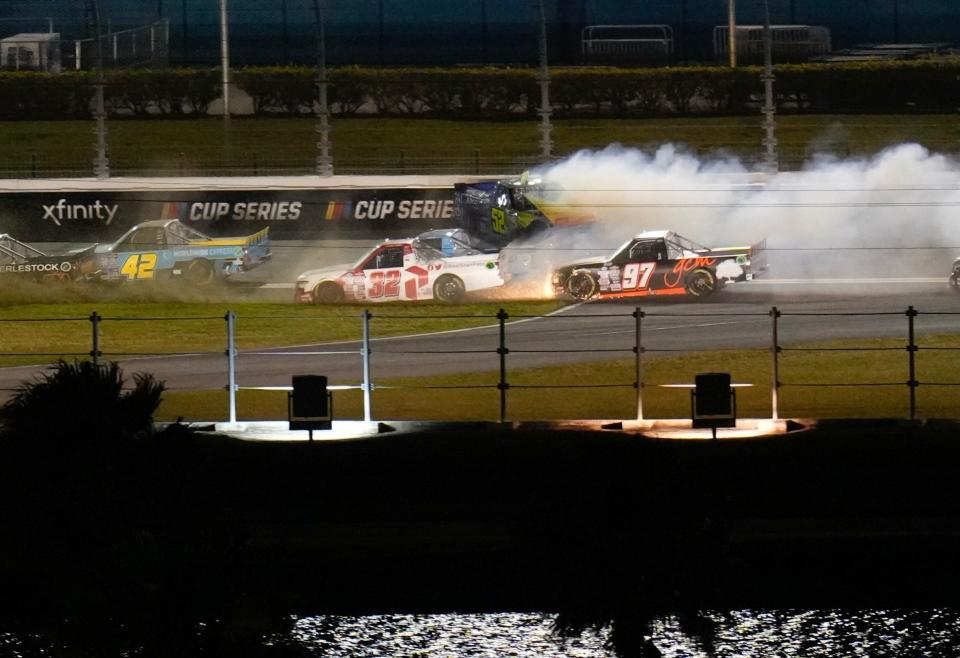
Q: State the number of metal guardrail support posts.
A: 7